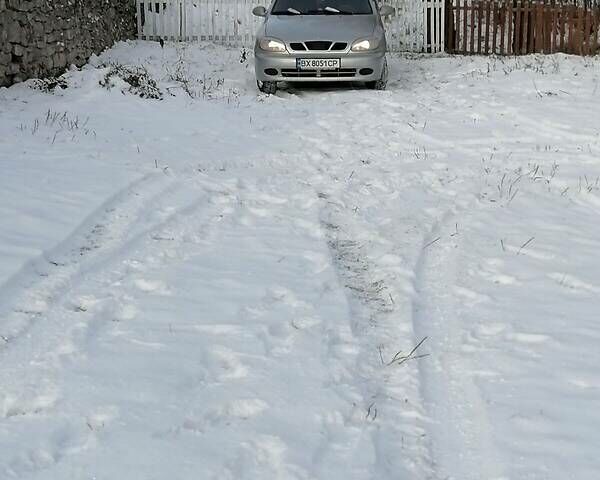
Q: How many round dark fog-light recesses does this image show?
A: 2